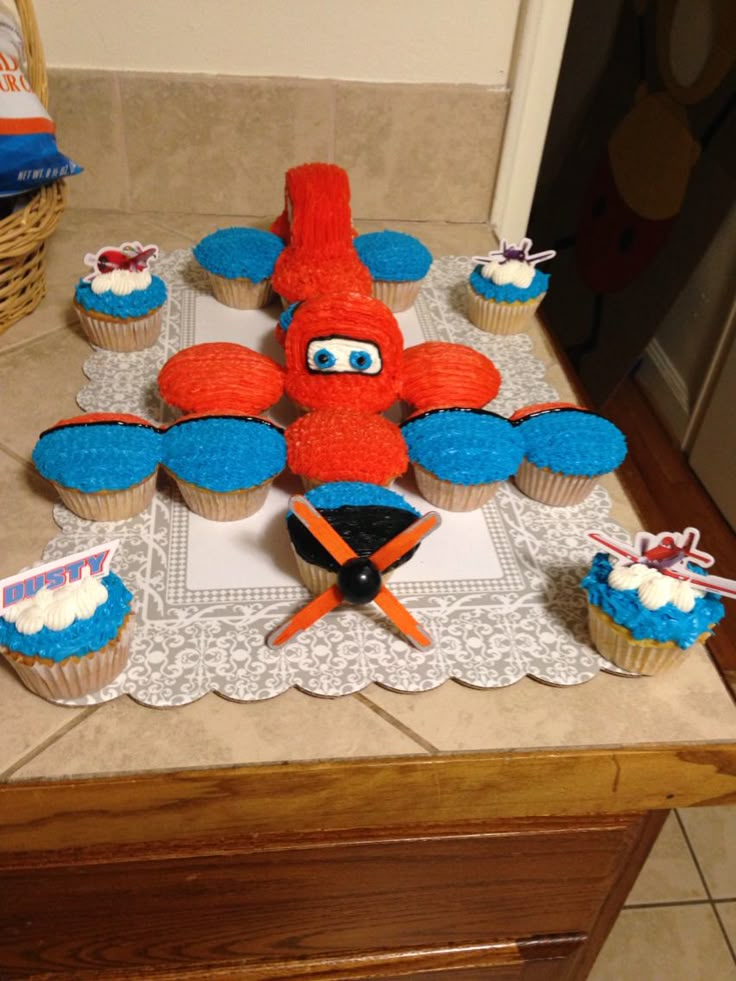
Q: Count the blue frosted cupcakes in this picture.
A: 11